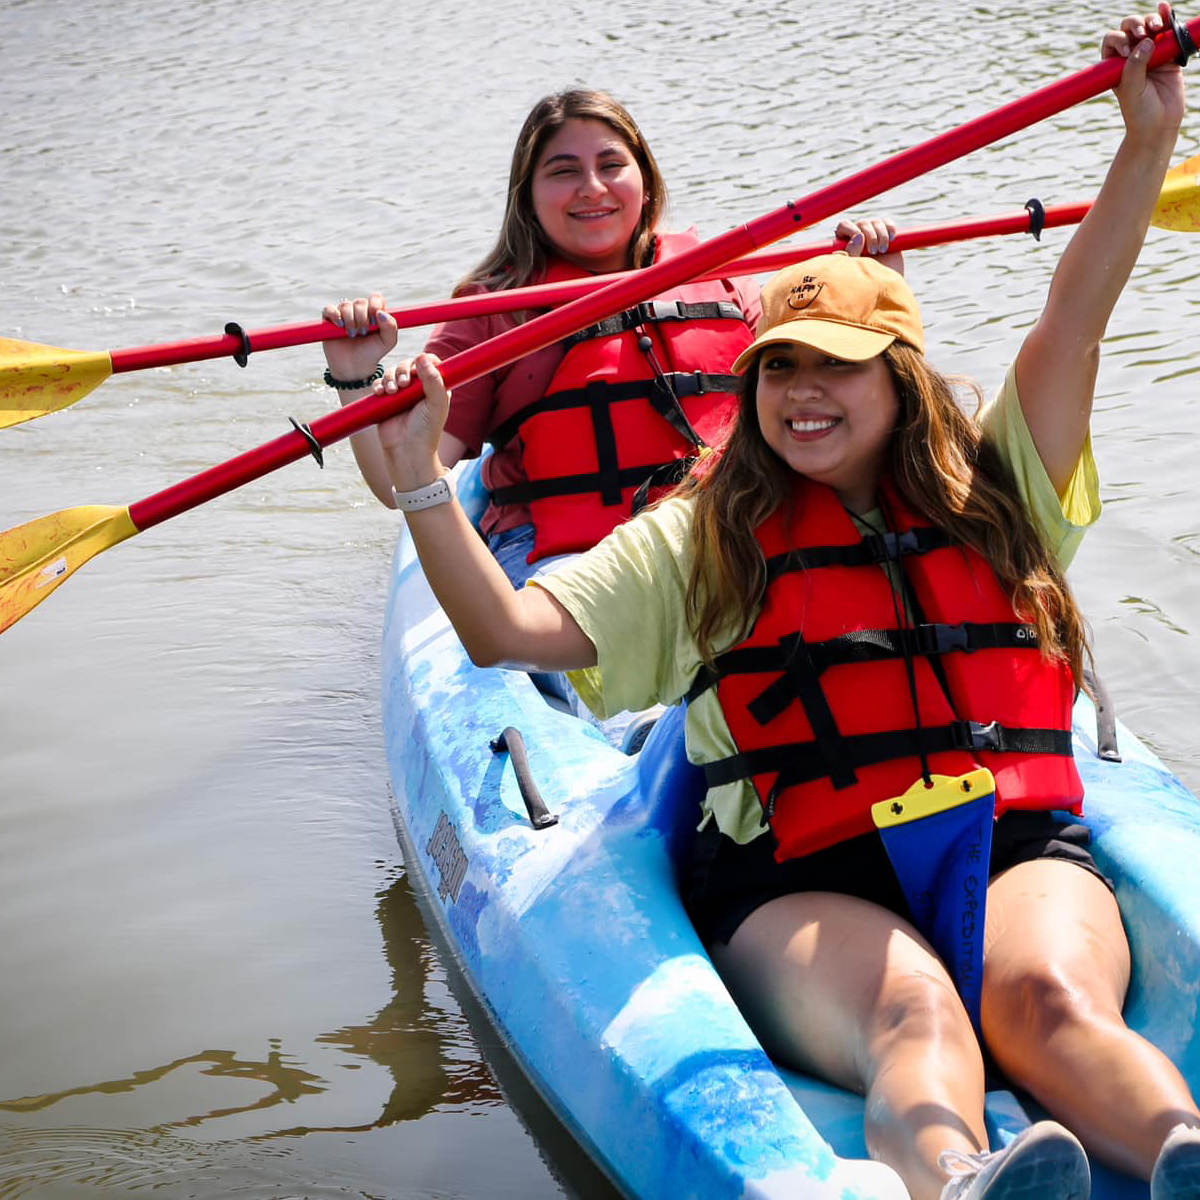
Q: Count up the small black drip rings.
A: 4